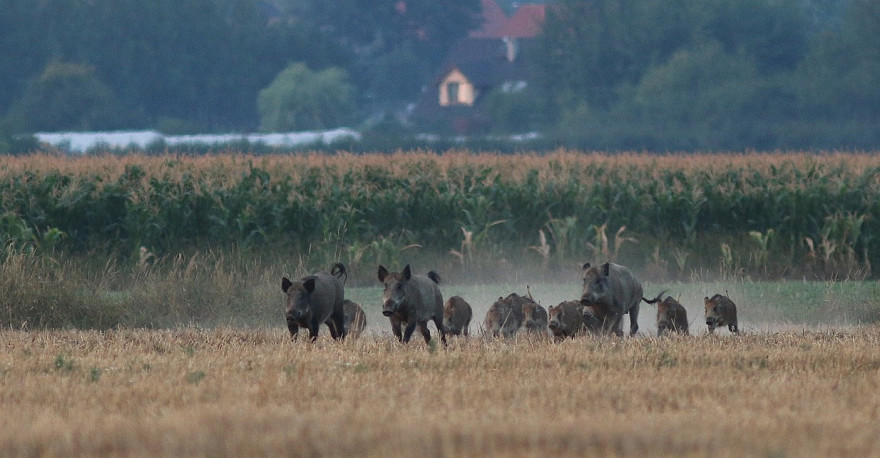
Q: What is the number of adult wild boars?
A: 3